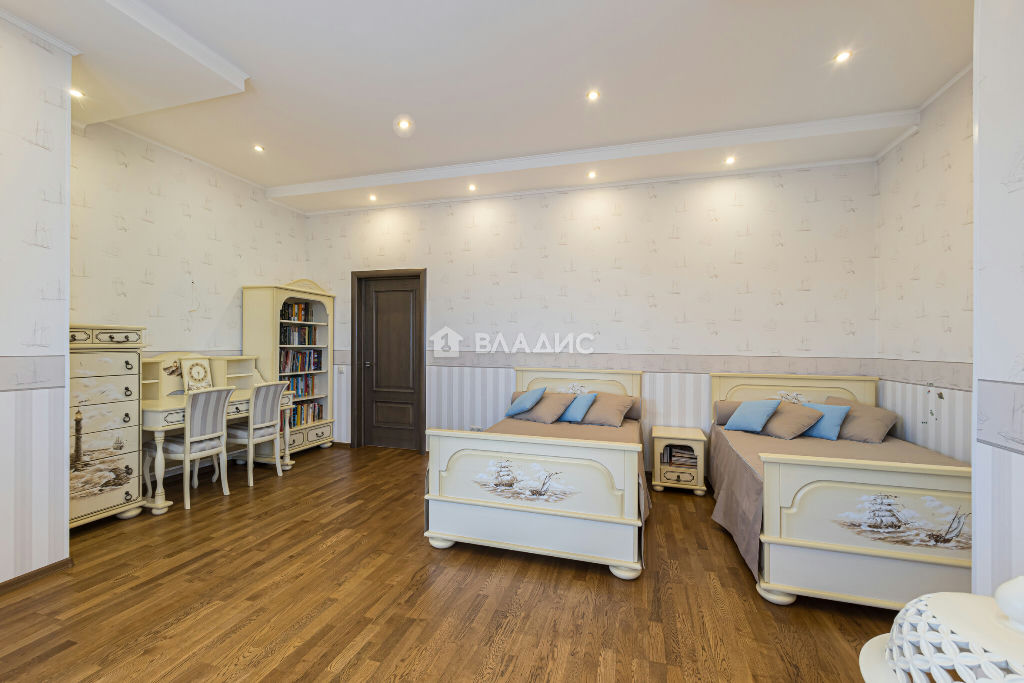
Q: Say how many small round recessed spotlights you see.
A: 9